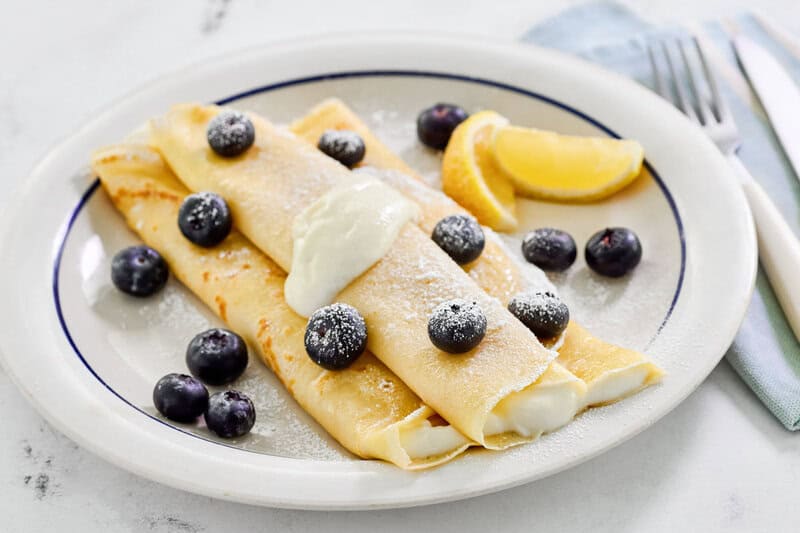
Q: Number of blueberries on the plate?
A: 14